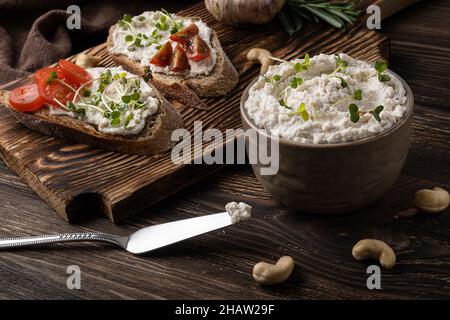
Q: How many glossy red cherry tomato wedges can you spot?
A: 4